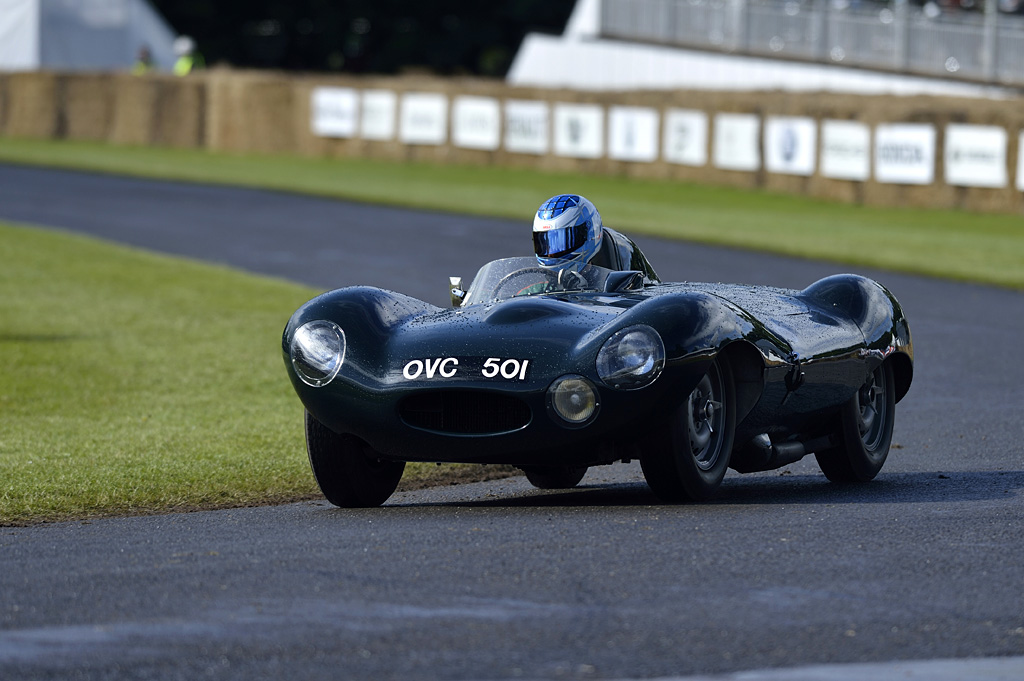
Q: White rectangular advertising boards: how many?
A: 14